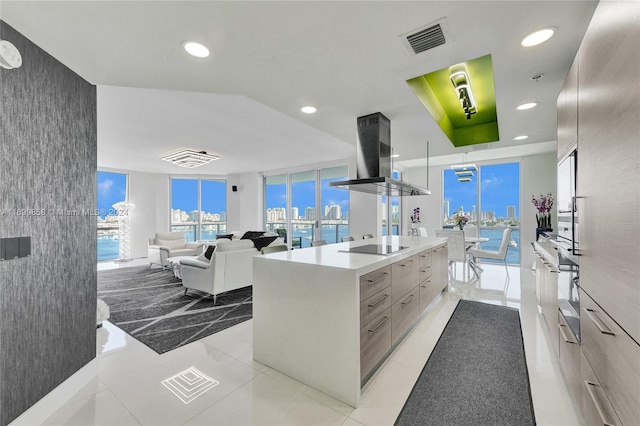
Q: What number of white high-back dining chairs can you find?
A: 4